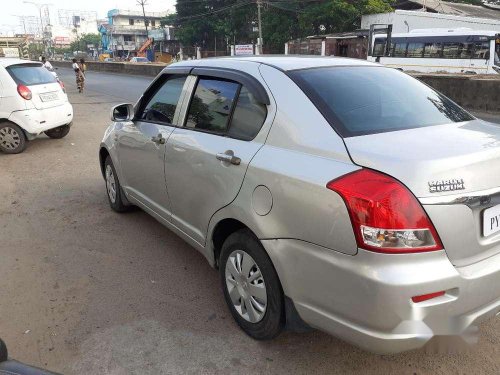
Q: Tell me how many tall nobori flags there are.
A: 0